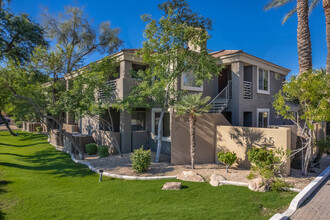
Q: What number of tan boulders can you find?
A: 4